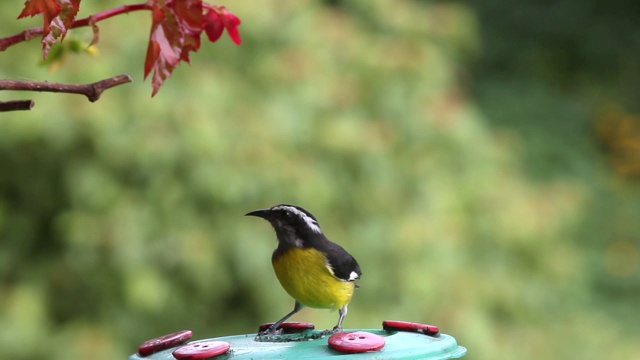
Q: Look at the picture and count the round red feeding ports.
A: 5